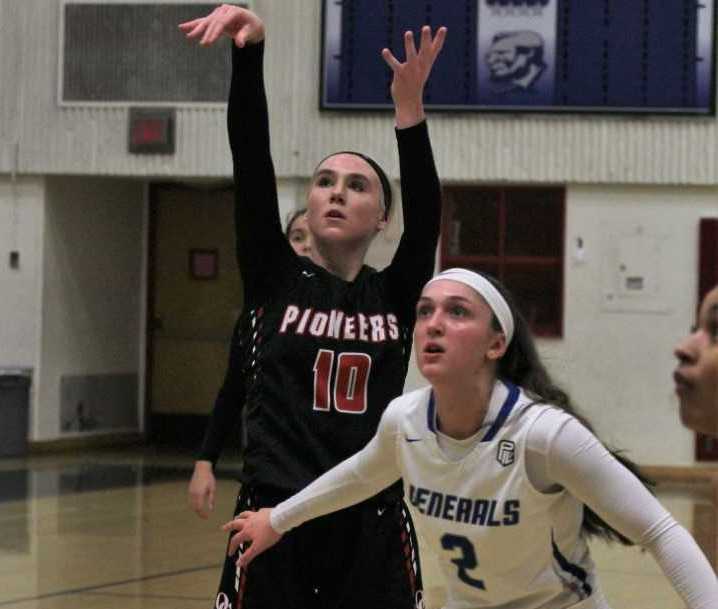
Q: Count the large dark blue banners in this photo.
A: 1